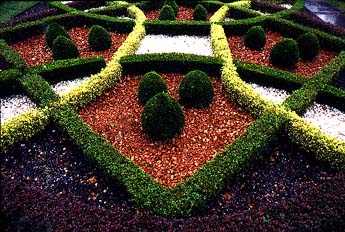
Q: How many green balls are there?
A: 12